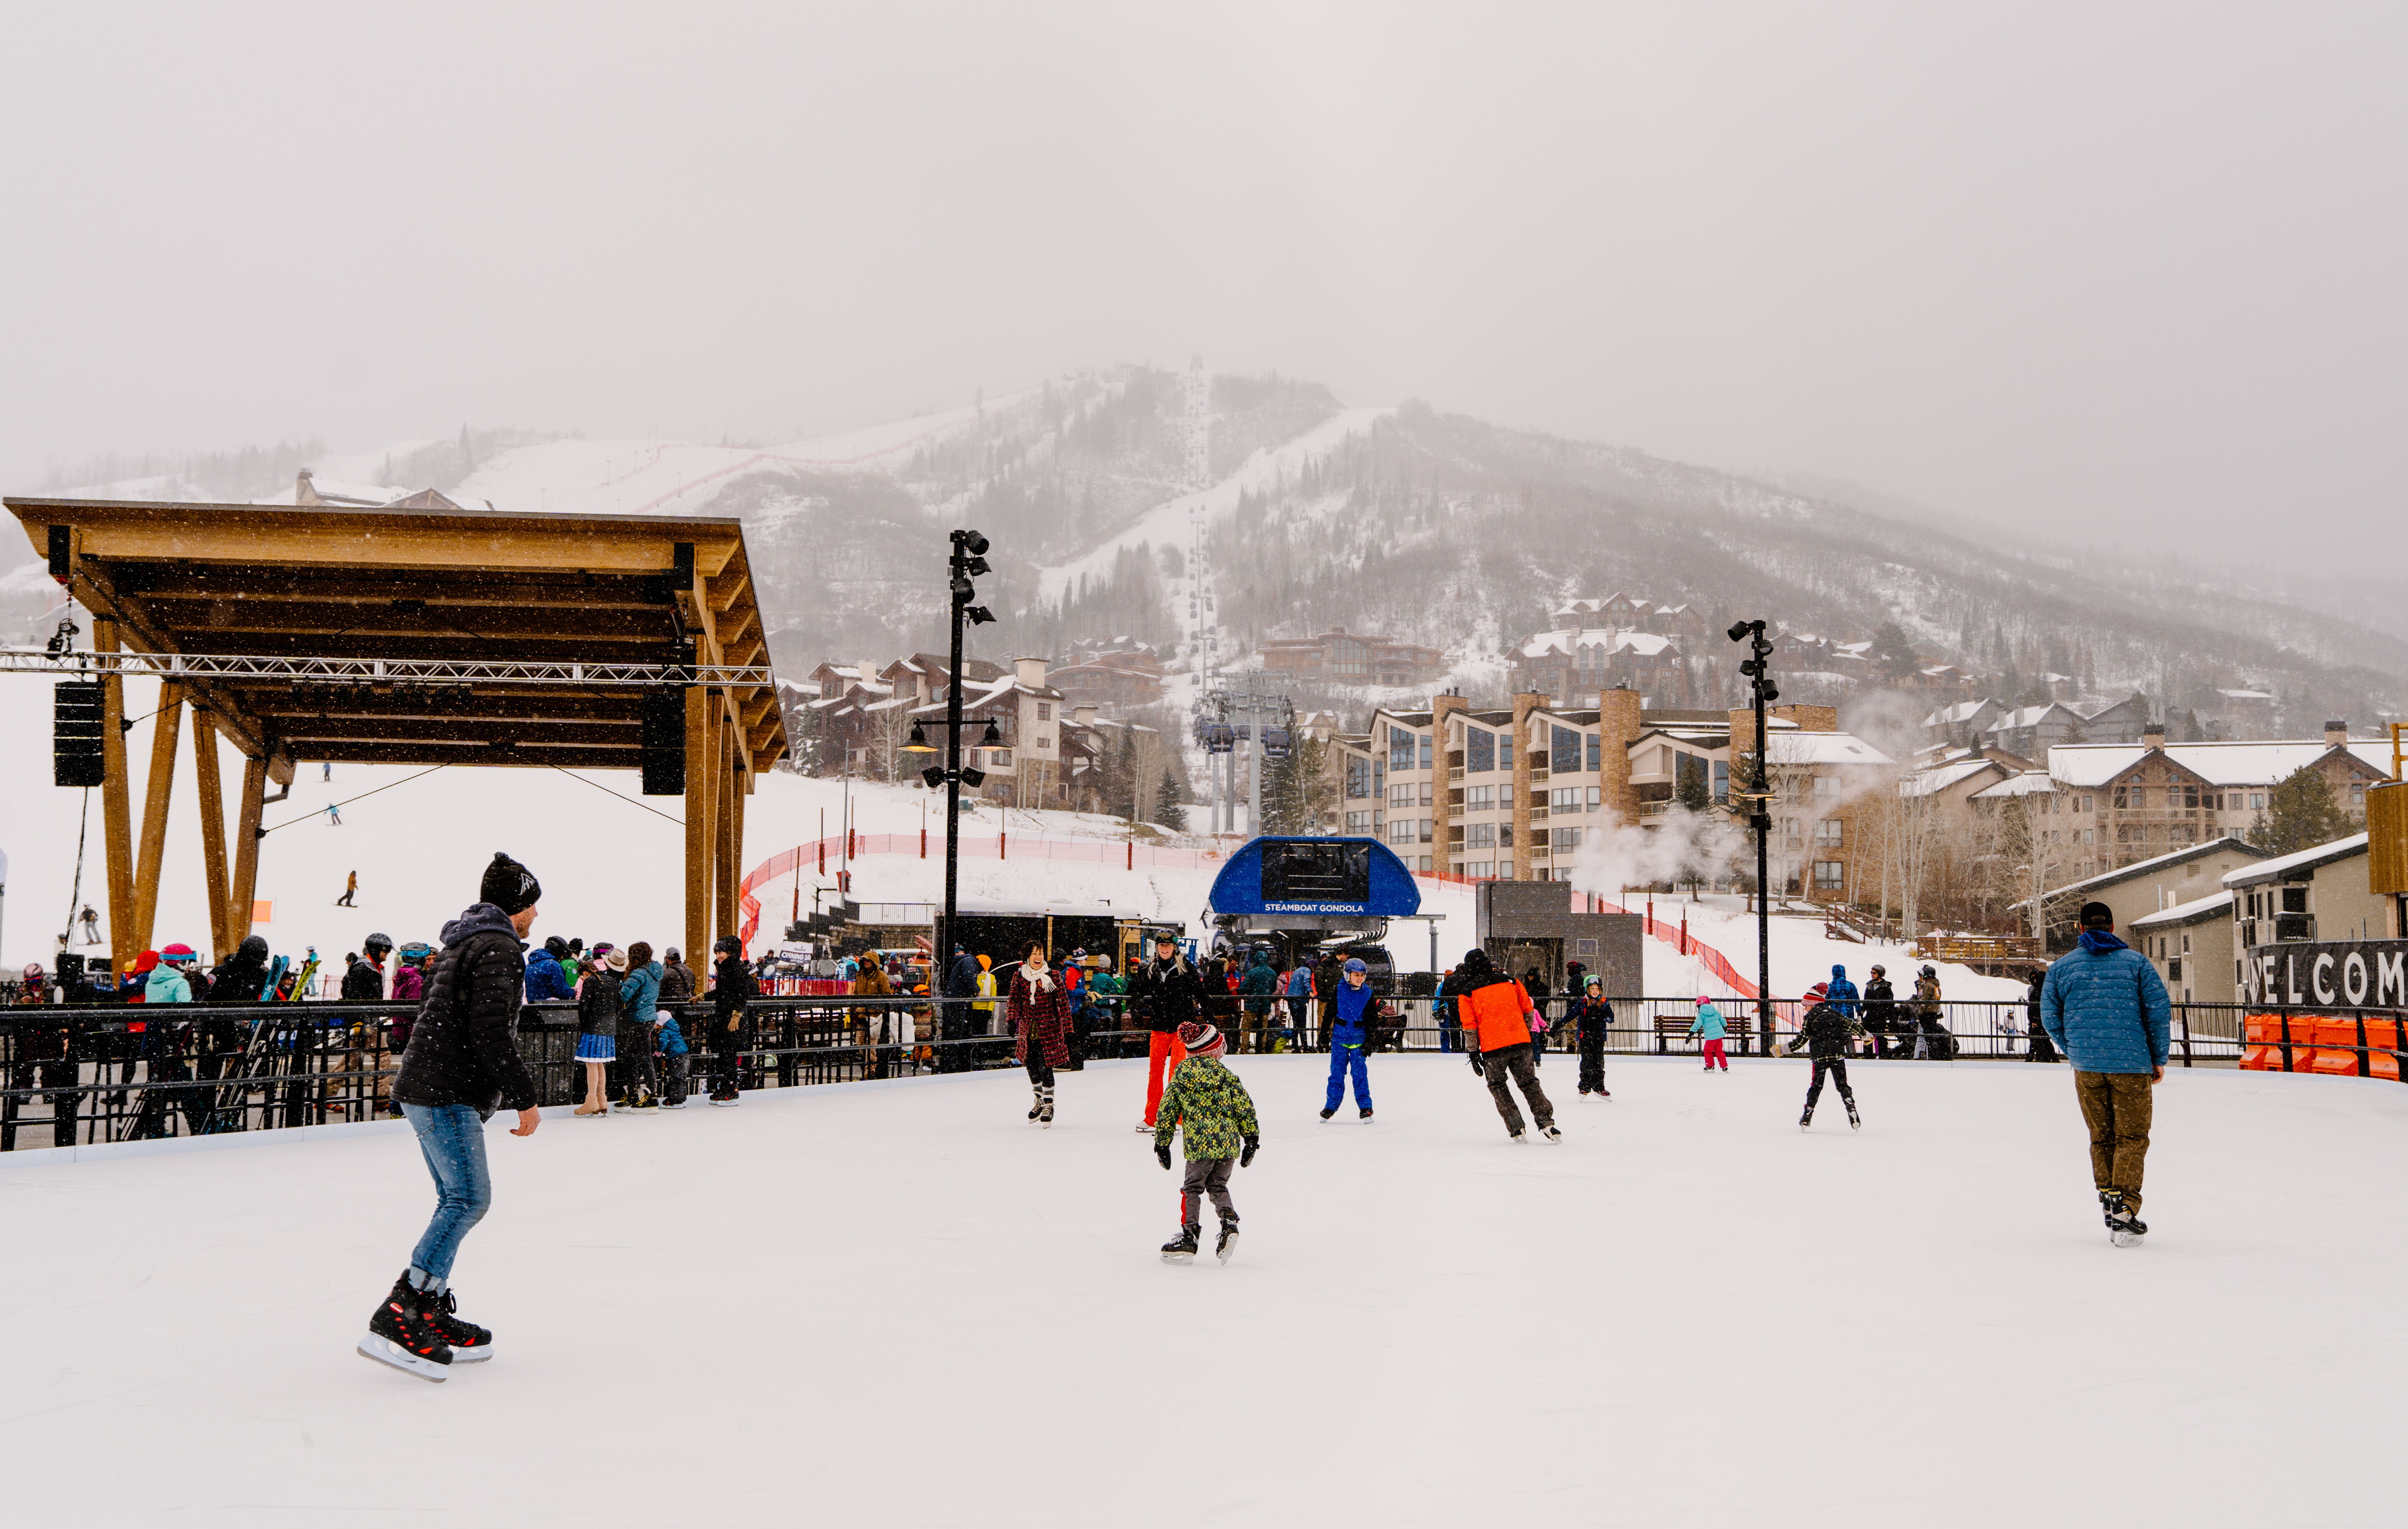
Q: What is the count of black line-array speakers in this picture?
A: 2